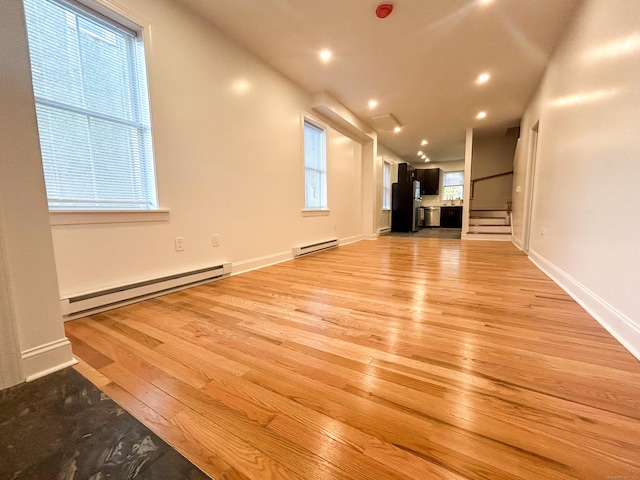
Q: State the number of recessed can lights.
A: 10